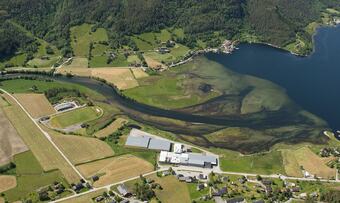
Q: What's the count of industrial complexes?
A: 1